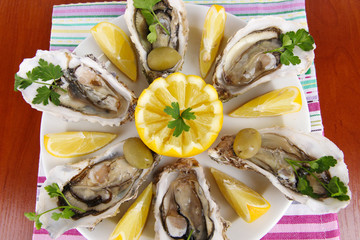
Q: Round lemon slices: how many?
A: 1